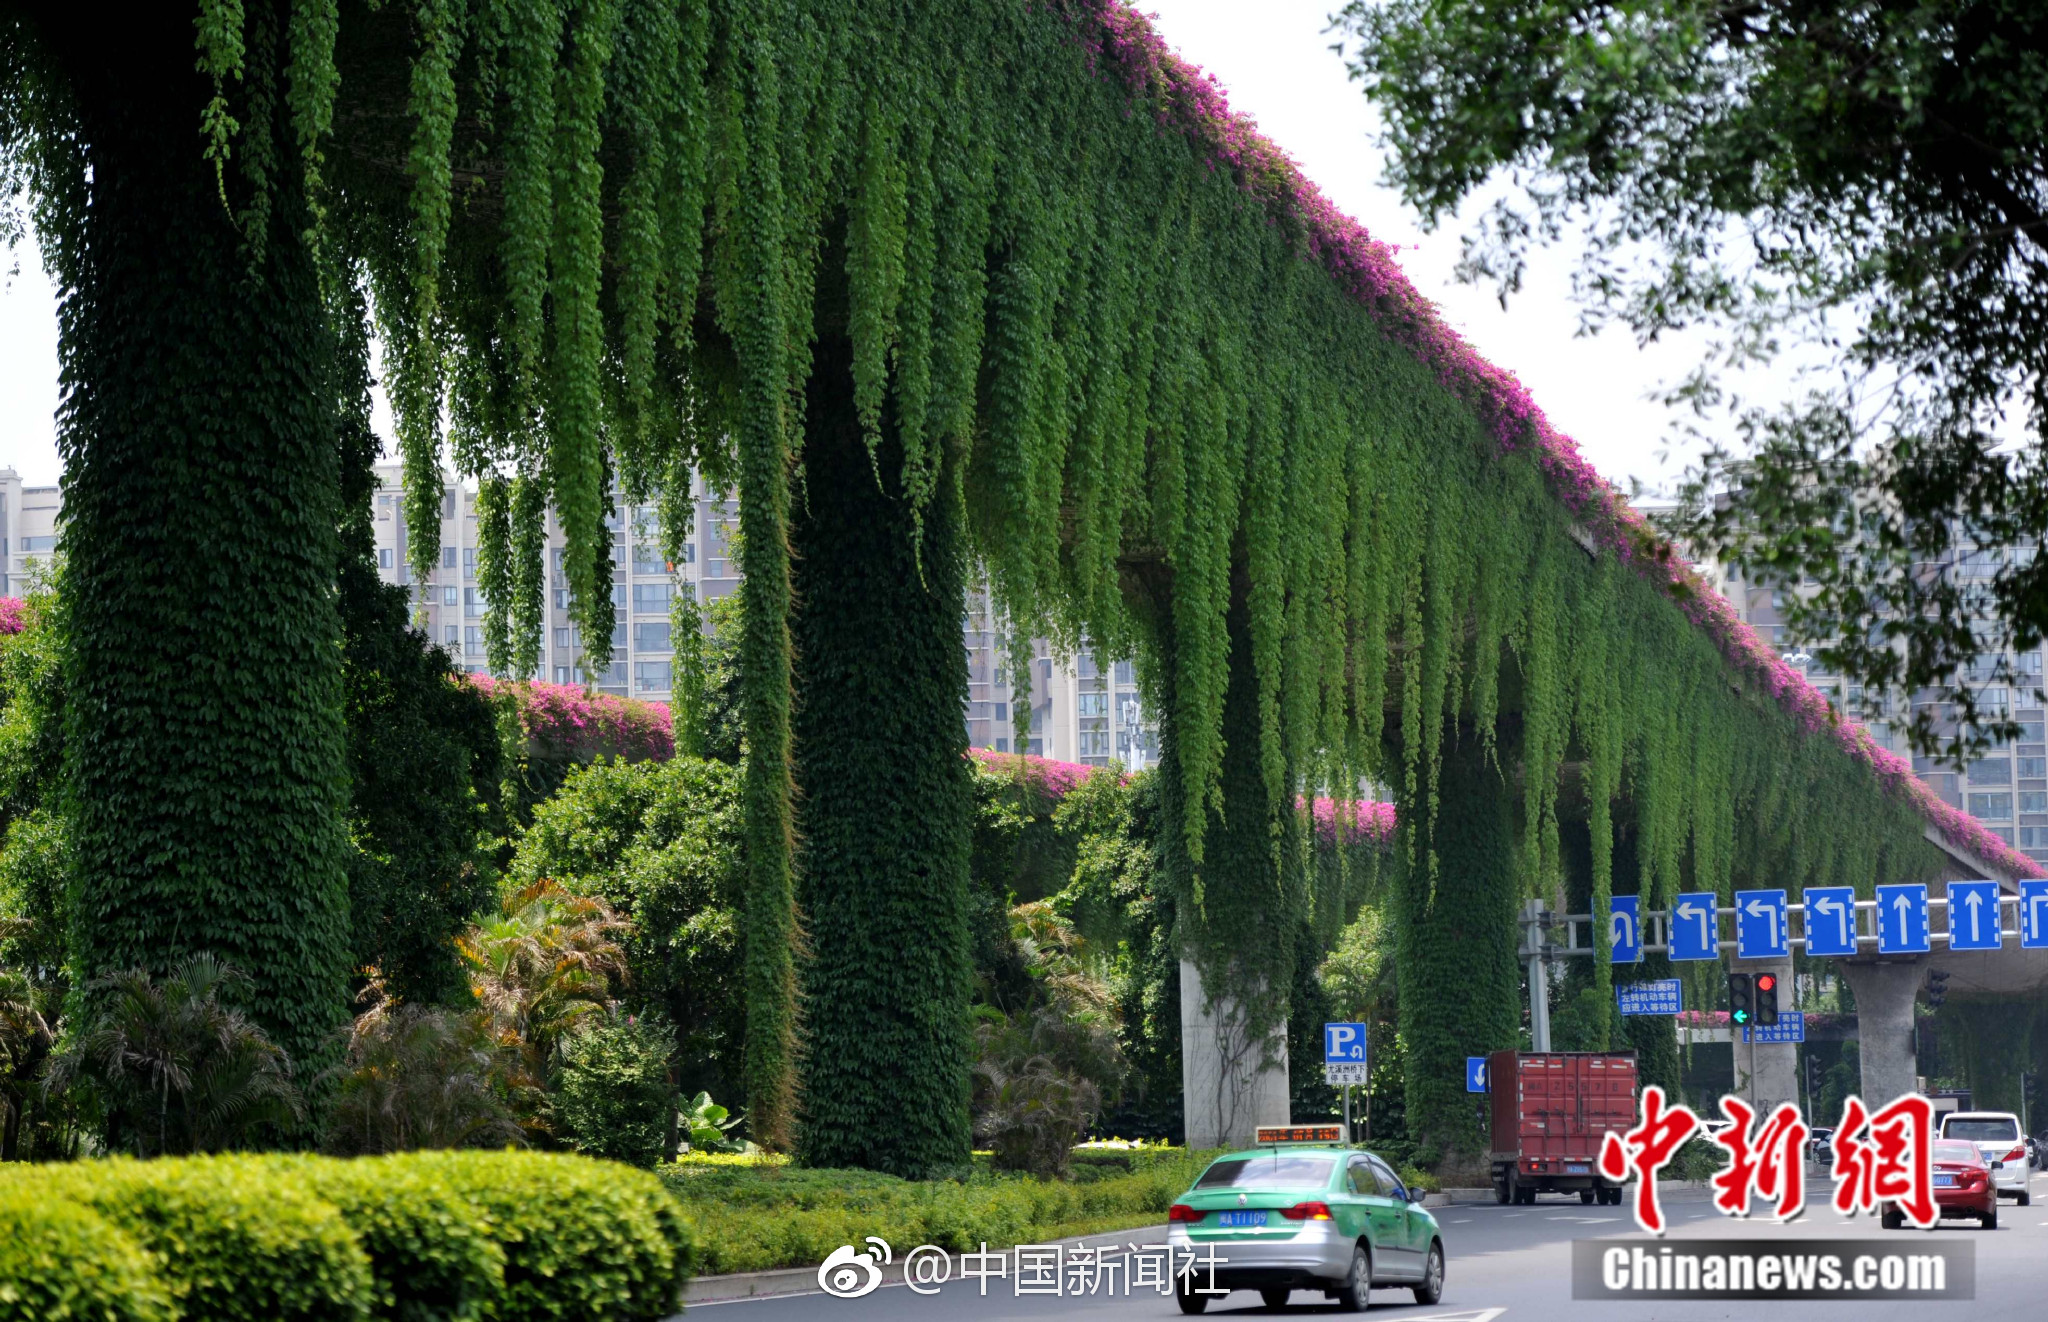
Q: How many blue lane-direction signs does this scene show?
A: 7